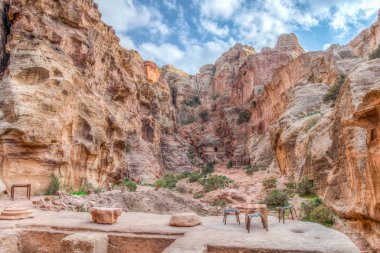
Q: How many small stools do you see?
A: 3